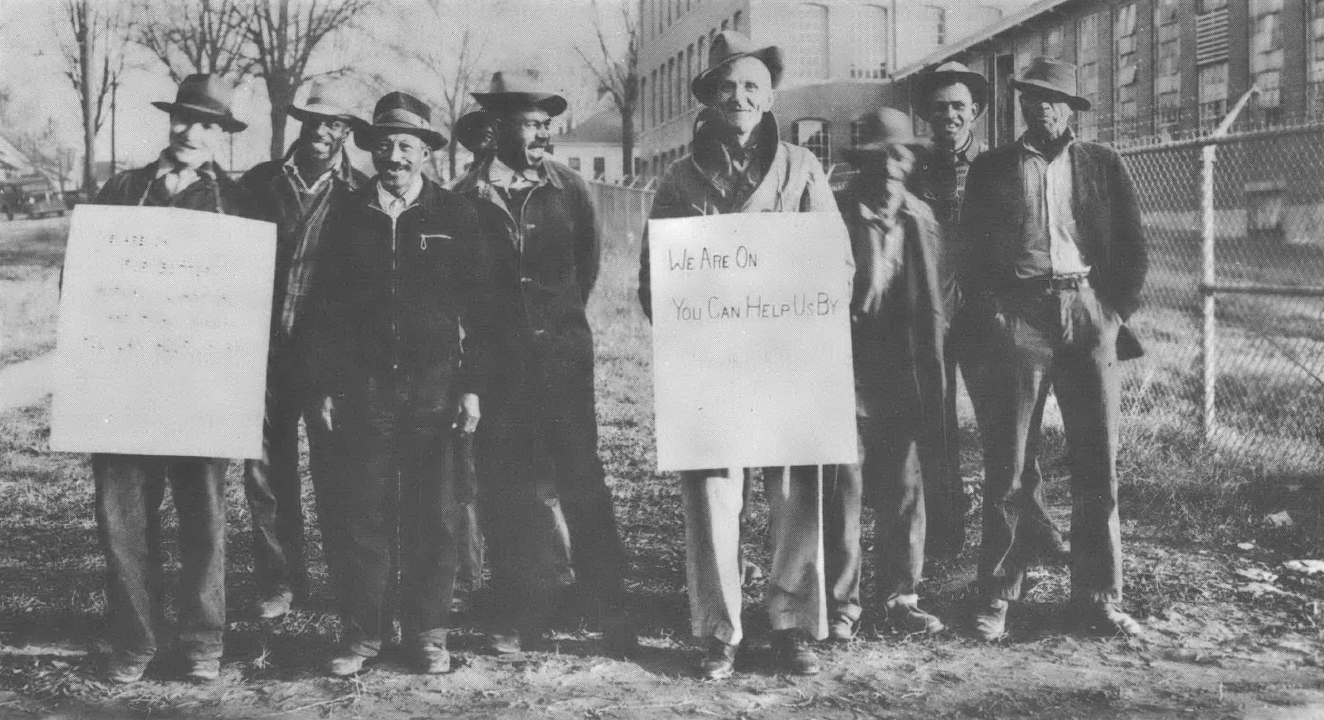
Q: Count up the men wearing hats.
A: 9